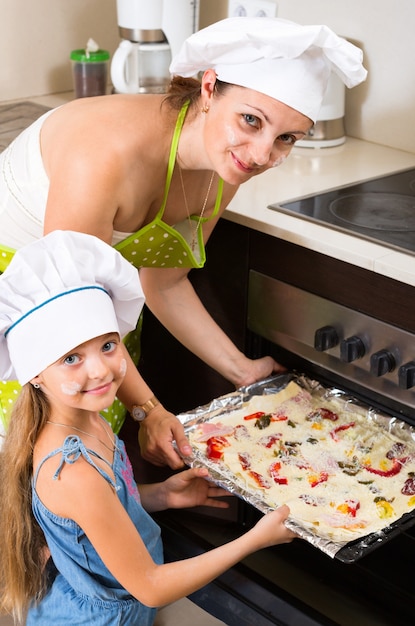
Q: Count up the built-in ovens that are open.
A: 1